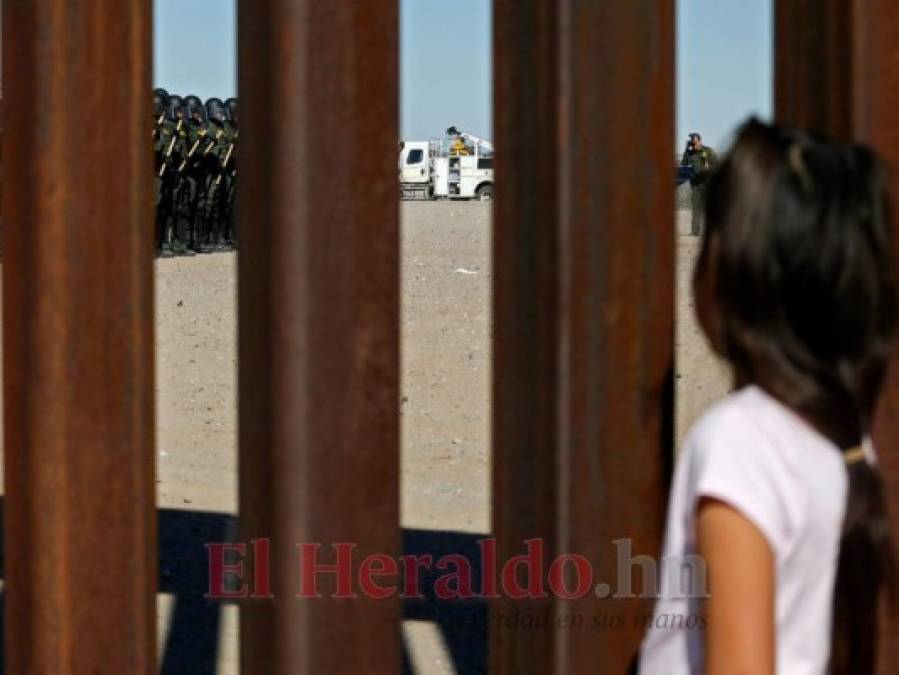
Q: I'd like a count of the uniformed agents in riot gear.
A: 5